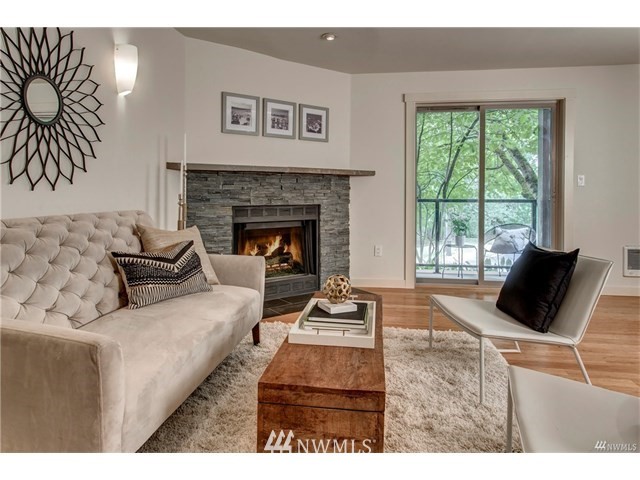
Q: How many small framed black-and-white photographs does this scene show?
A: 3